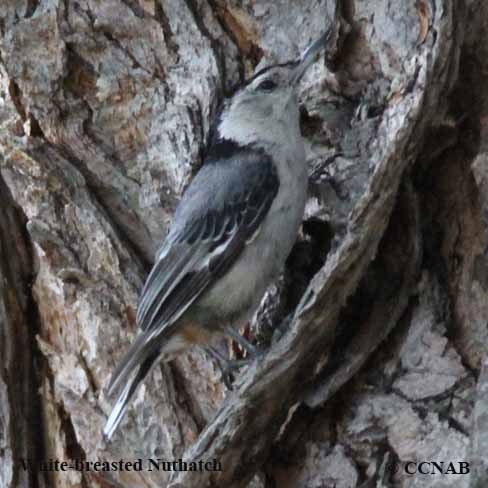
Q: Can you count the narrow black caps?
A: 1